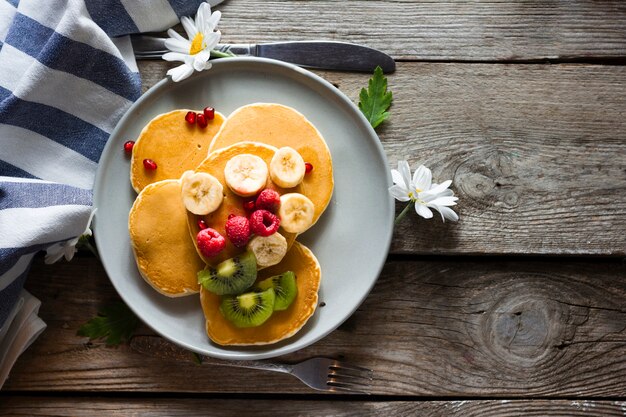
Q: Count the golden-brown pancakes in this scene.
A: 5